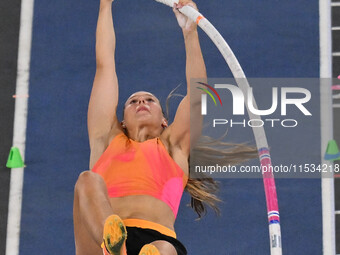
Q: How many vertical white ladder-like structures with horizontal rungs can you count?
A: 1